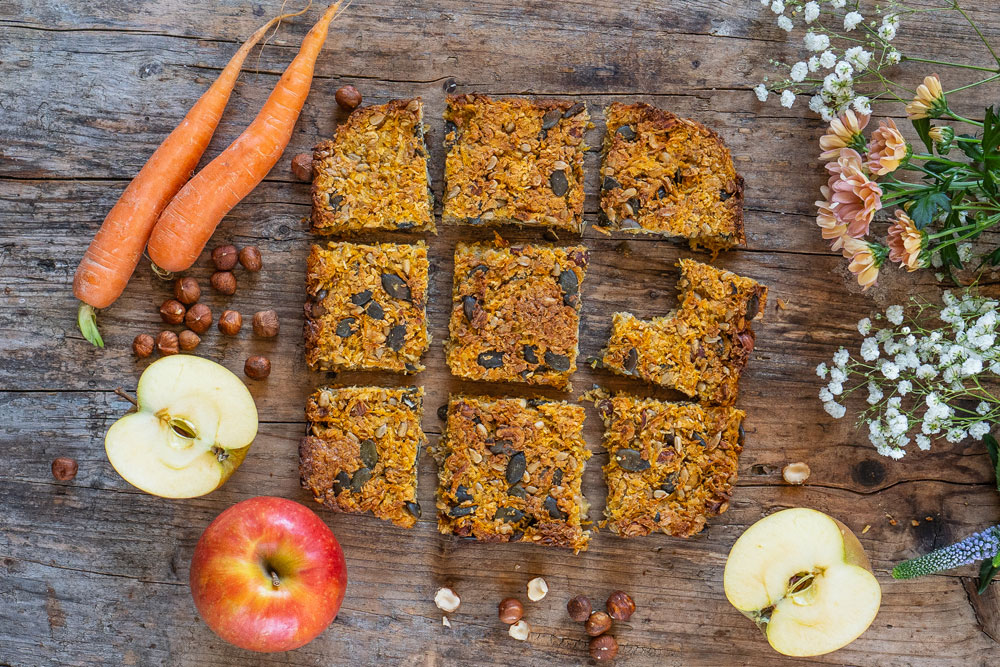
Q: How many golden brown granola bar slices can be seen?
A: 9